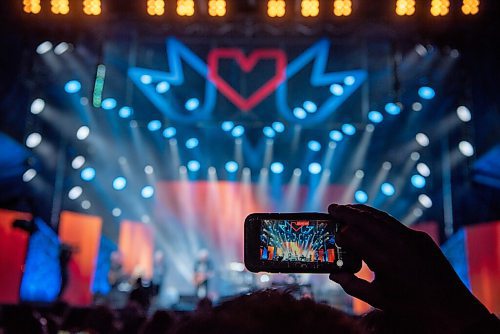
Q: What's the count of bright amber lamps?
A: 12